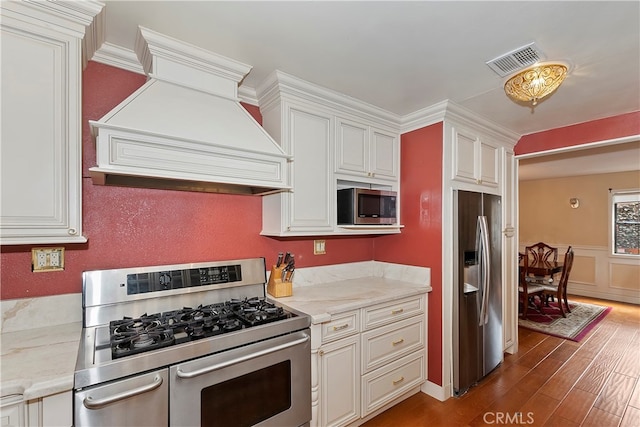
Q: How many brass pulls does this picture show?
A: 4